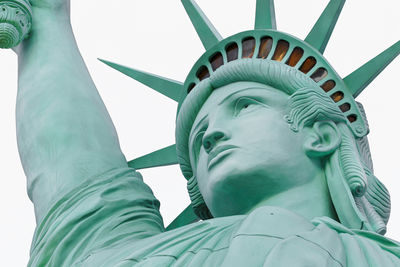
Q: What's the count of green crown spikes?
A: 7